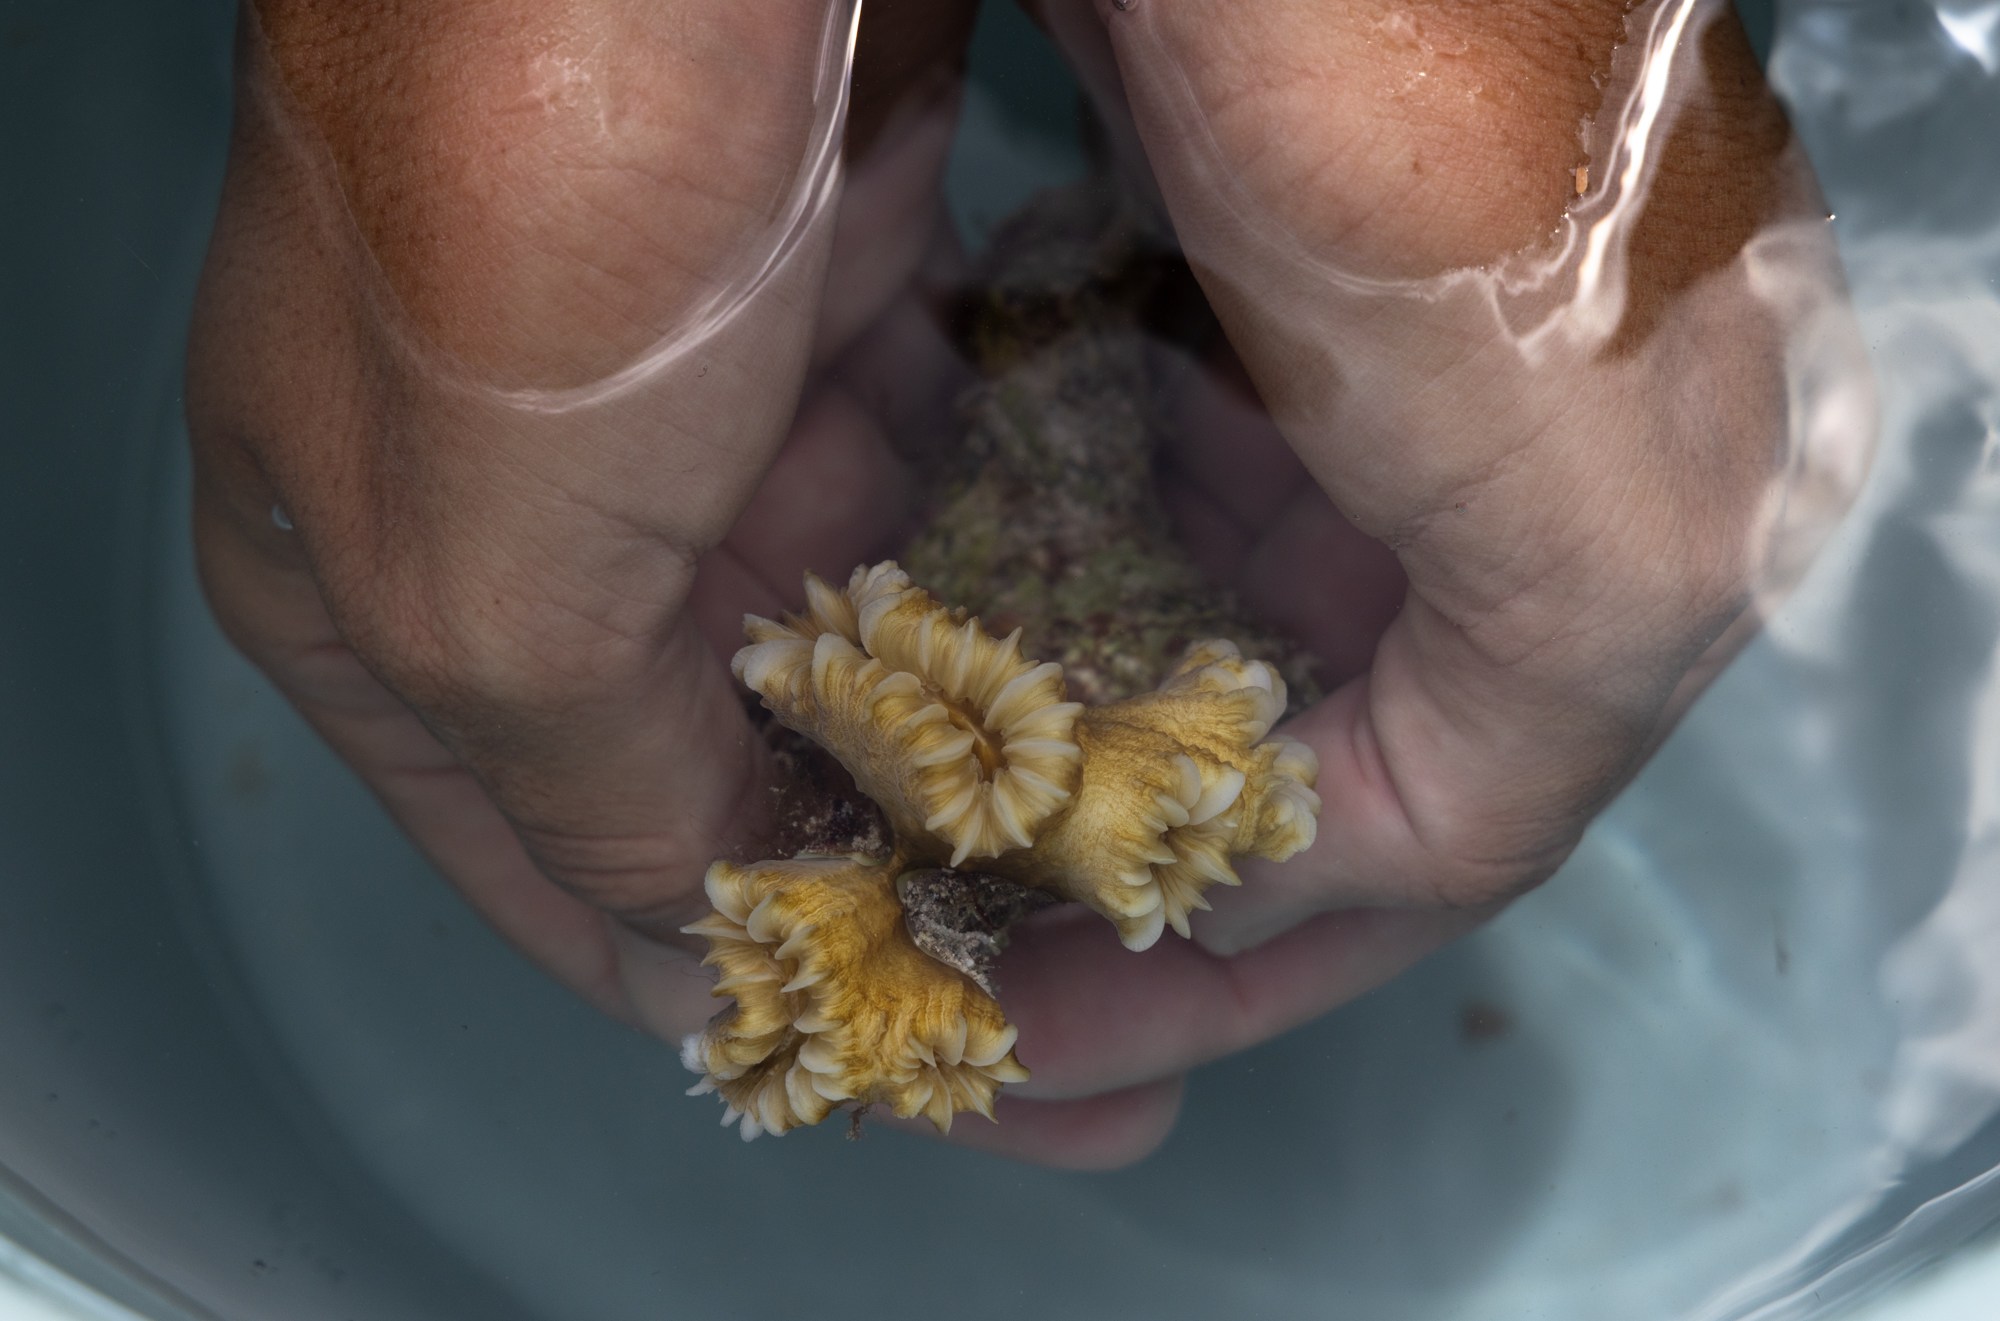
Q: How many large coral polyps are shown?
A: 3